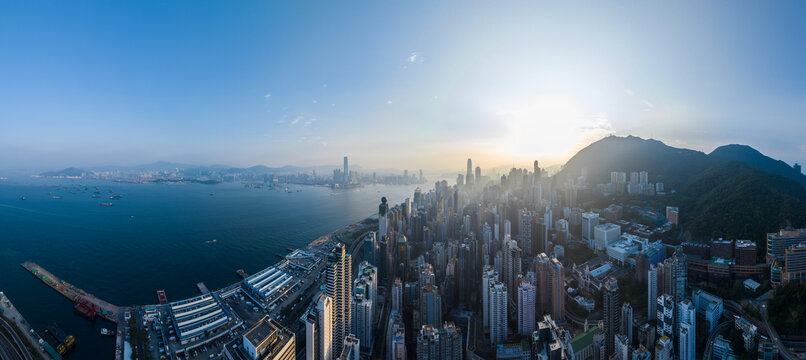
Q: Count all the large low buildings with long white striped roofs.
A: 2